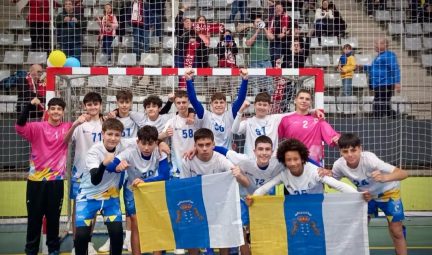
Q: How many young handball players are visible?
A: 14